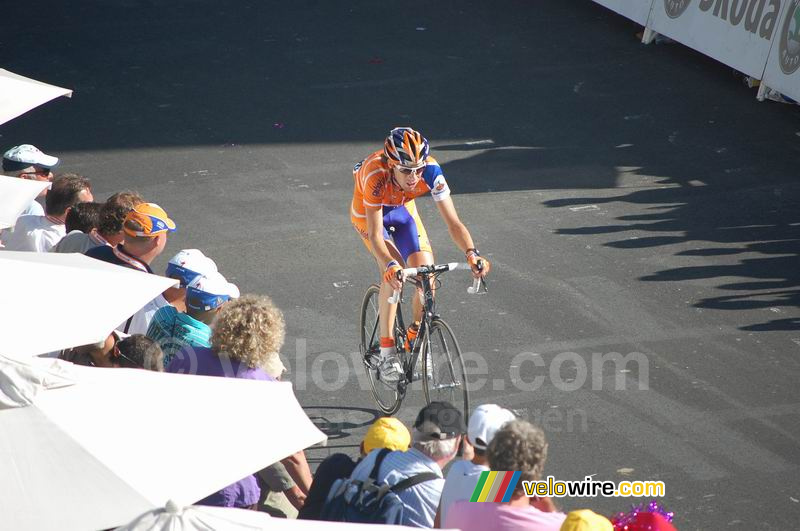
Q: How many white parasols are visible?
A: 5